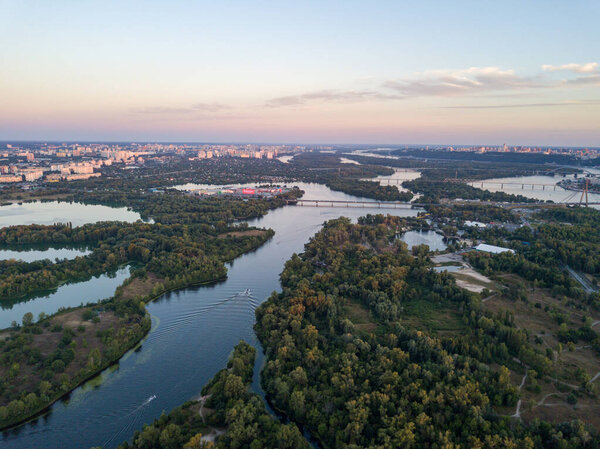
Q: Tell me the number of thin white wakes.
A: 2